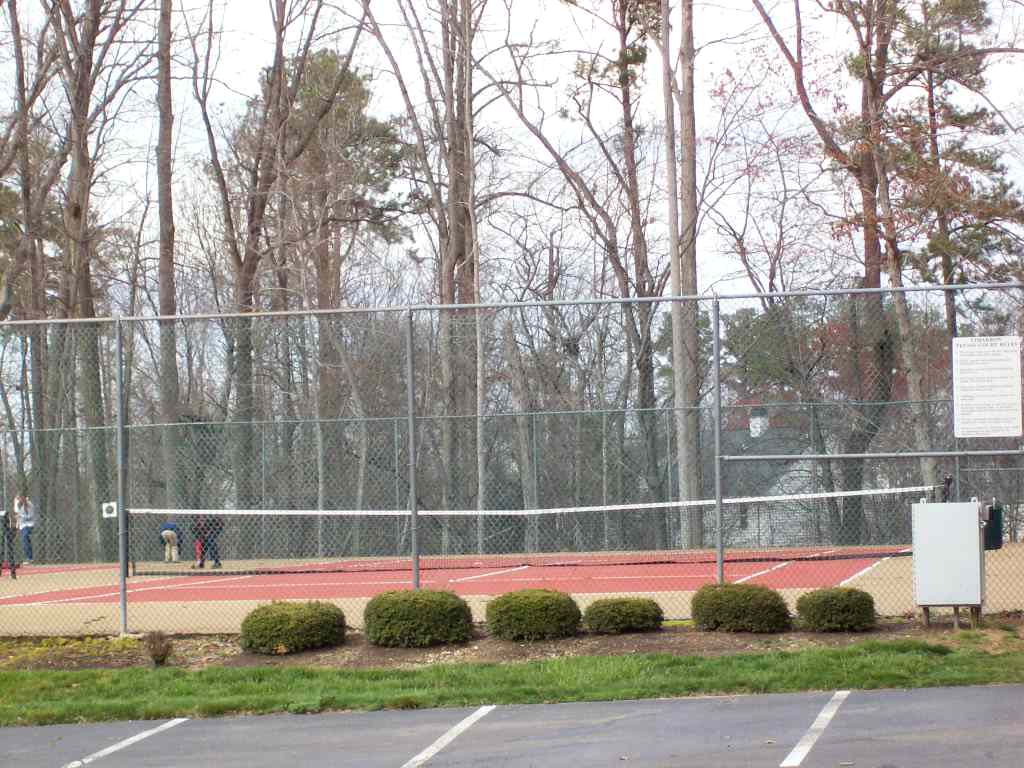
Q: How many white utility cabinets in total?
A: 1